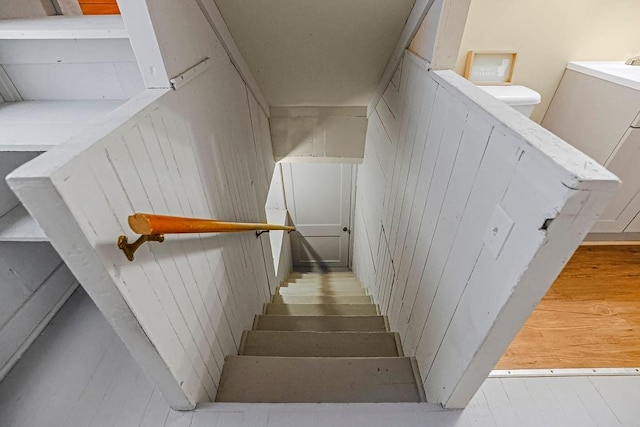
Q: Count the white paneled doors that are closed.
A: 1